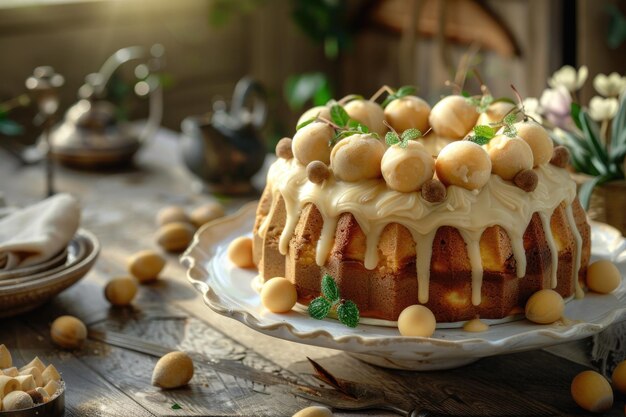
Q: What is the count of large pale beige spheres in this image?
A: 11